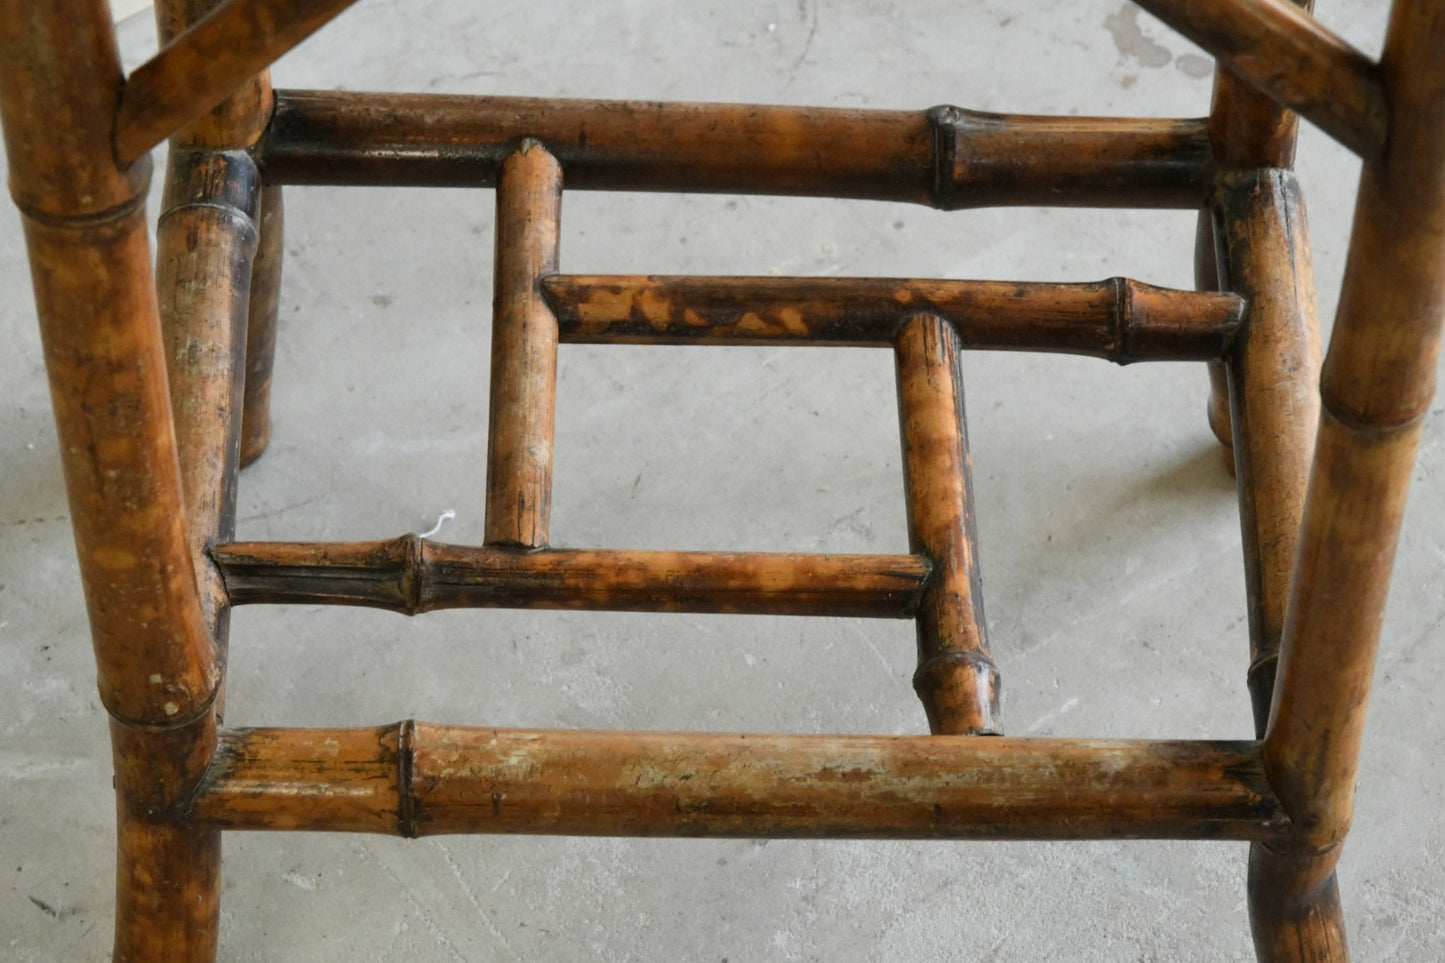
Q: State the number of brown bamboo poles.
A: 14